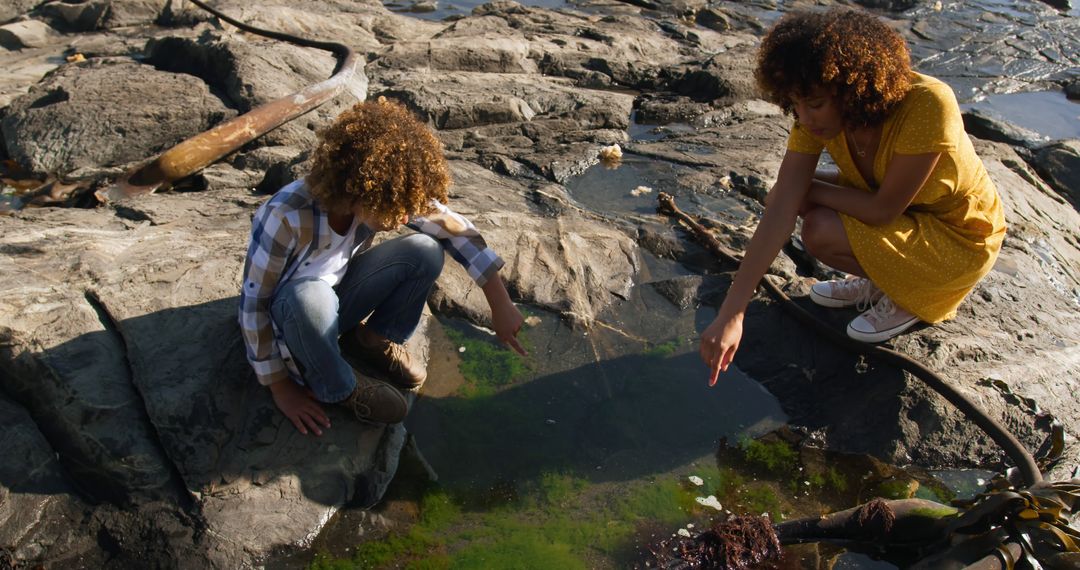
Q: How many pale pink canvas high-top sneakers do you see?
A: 2